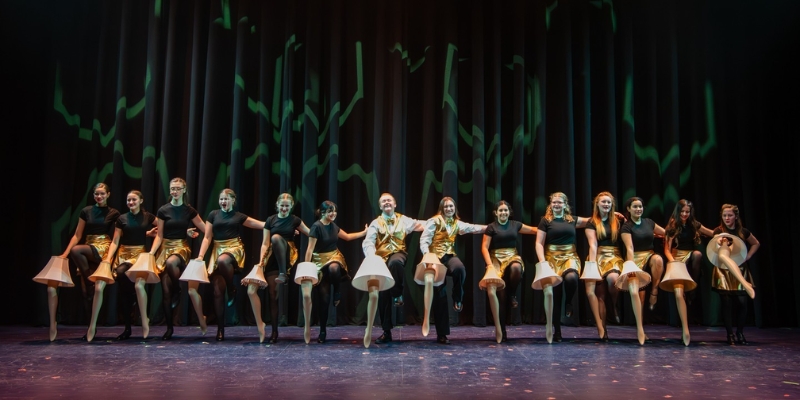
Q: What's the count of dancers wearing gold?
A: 14